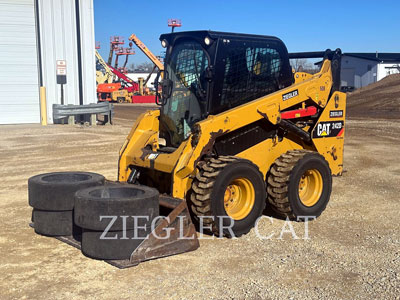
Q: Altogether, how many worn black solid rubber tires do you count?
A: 4